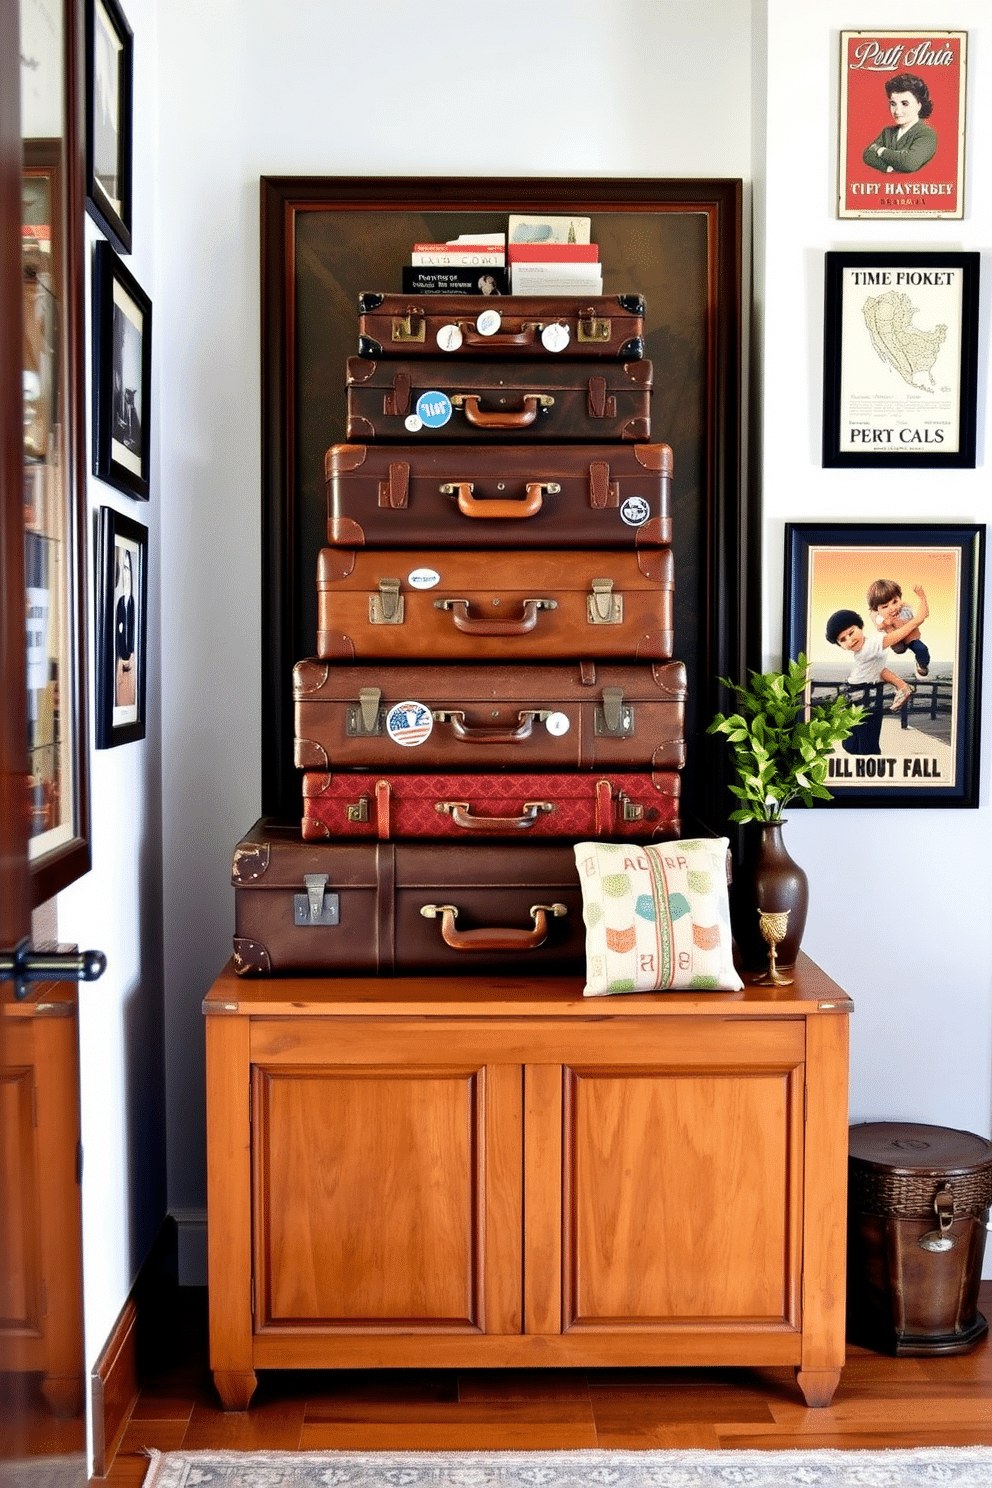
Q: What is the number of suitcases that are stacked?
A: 7